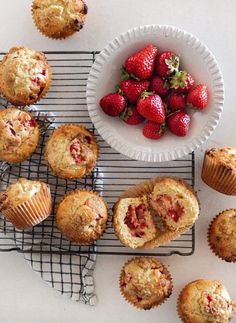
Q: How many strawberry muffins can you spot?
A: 11